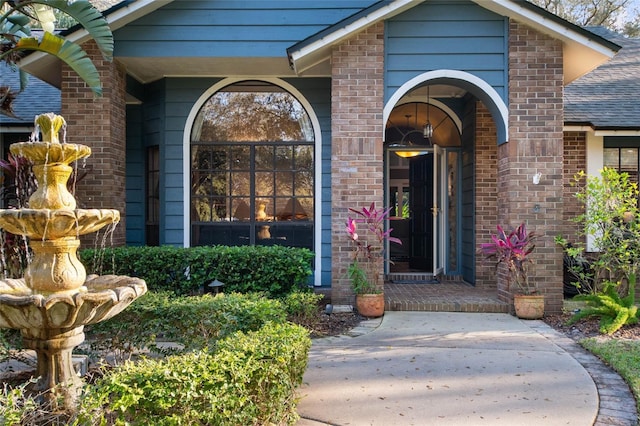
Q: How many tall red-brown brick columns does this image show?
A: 3